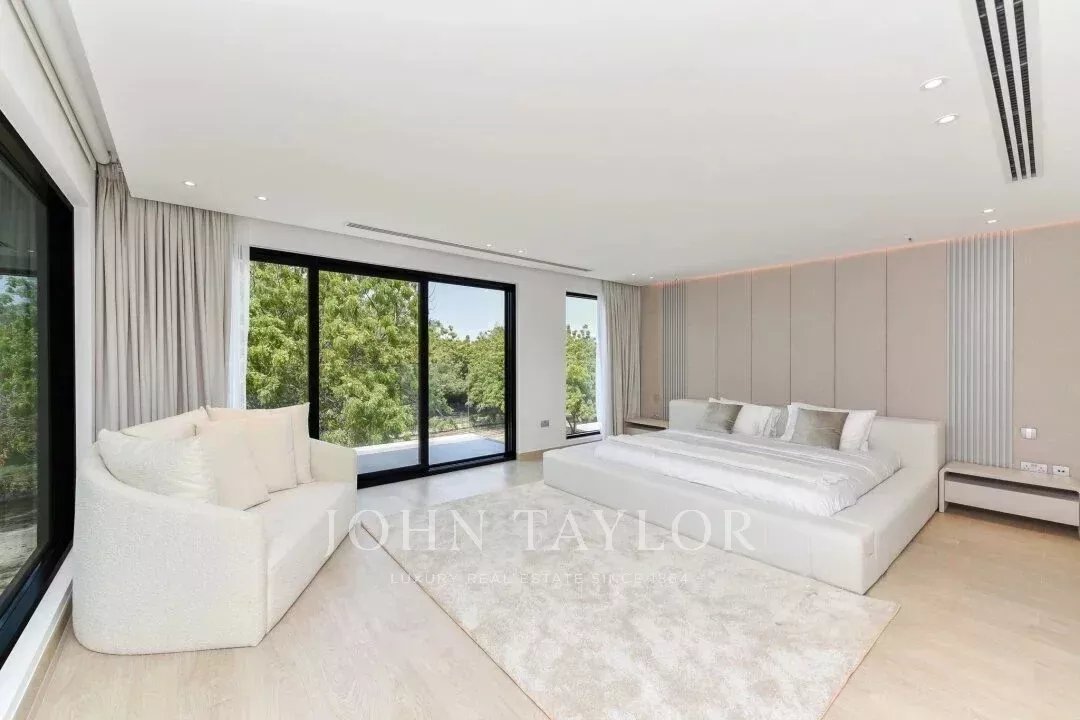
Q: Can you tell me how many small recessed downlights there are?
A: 10